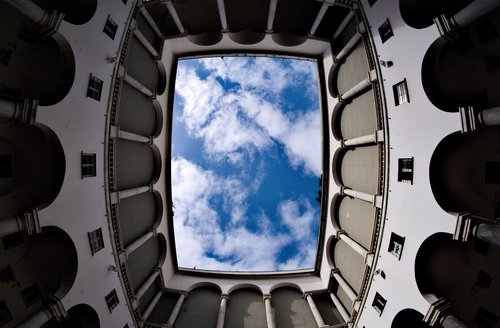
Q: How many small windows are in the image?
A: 10